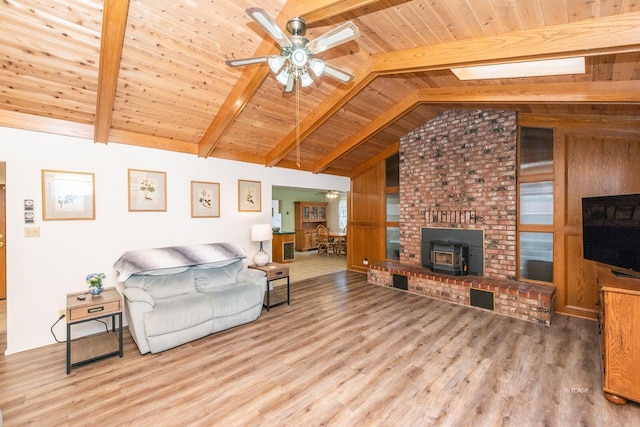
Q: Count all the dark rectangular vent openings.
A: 2